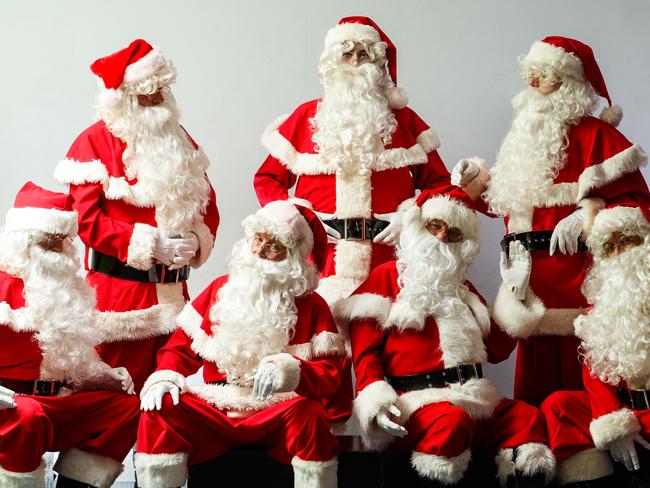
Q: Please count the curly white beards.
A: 7